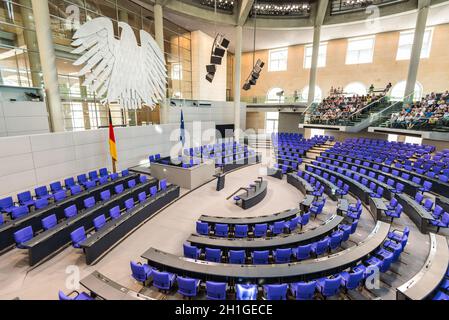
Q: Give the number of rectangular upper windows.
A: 4